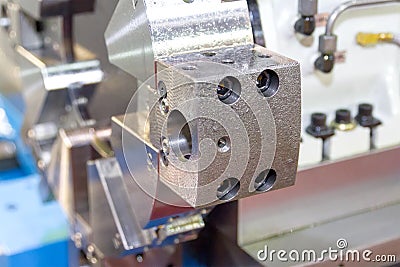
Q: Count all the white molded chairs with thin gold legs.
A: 0